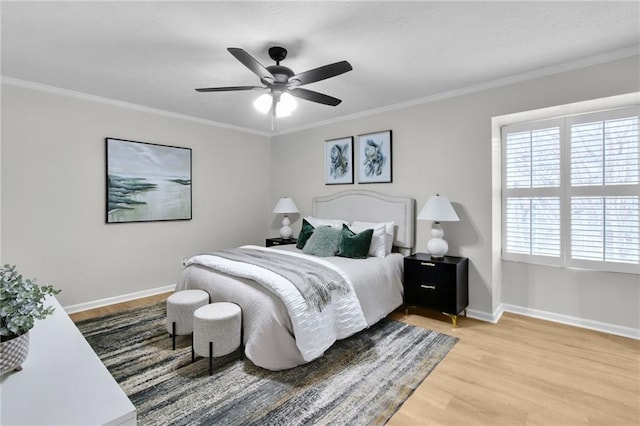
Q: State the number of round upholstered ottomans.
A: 2